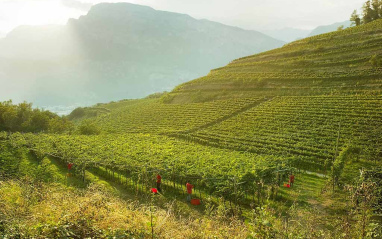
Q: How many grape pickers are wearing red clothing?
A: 4